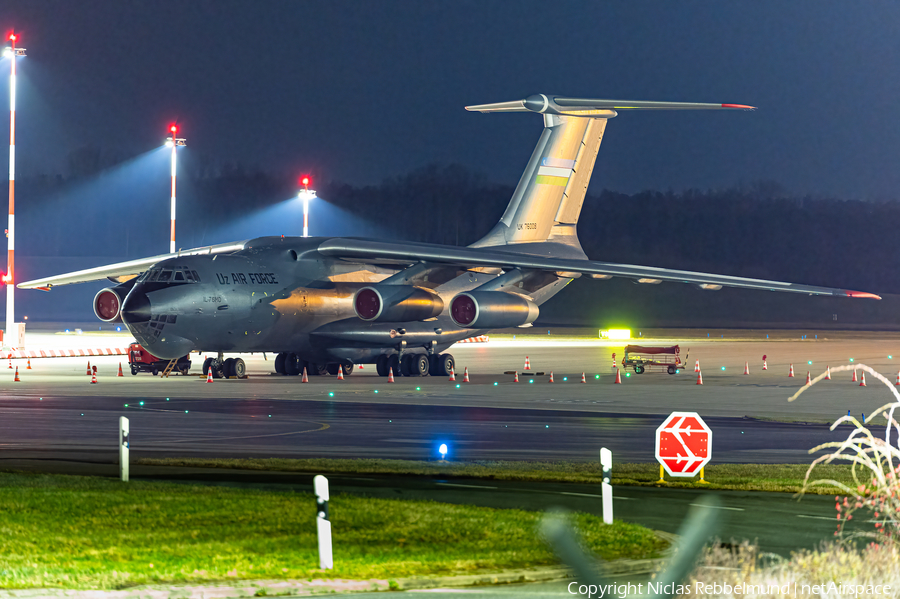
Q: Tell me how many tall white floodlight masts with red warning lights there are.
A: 3